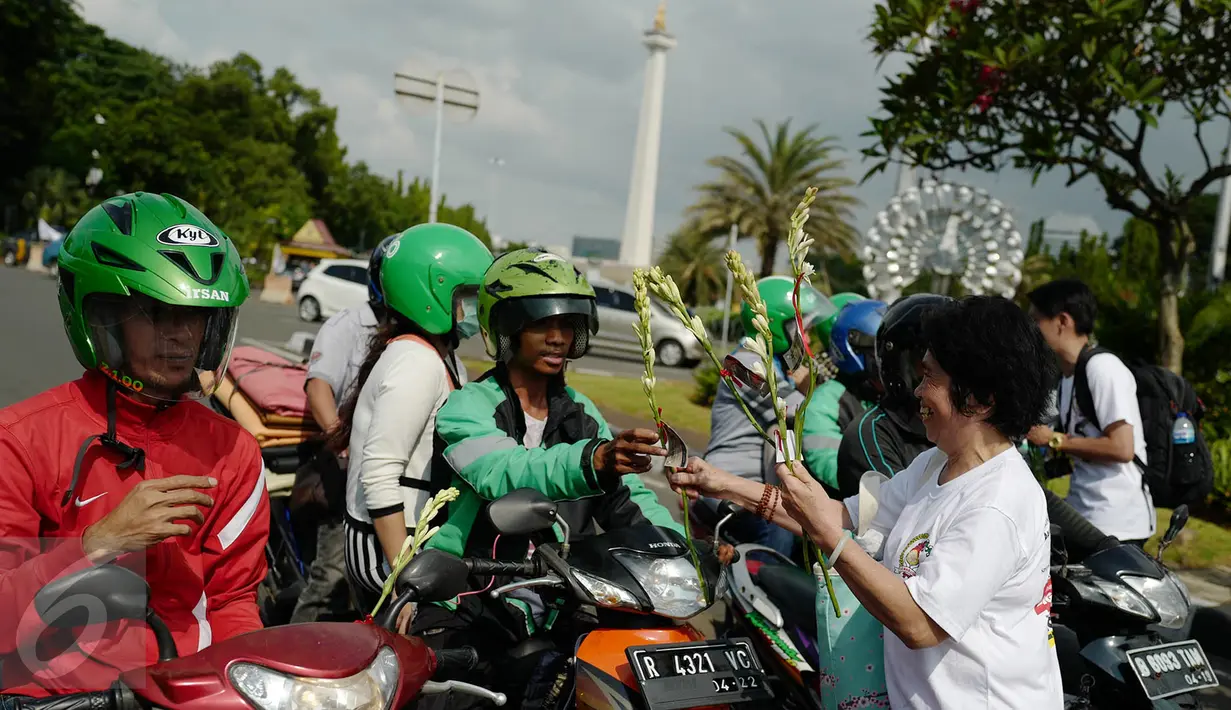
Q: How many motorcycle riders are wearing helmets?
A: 8